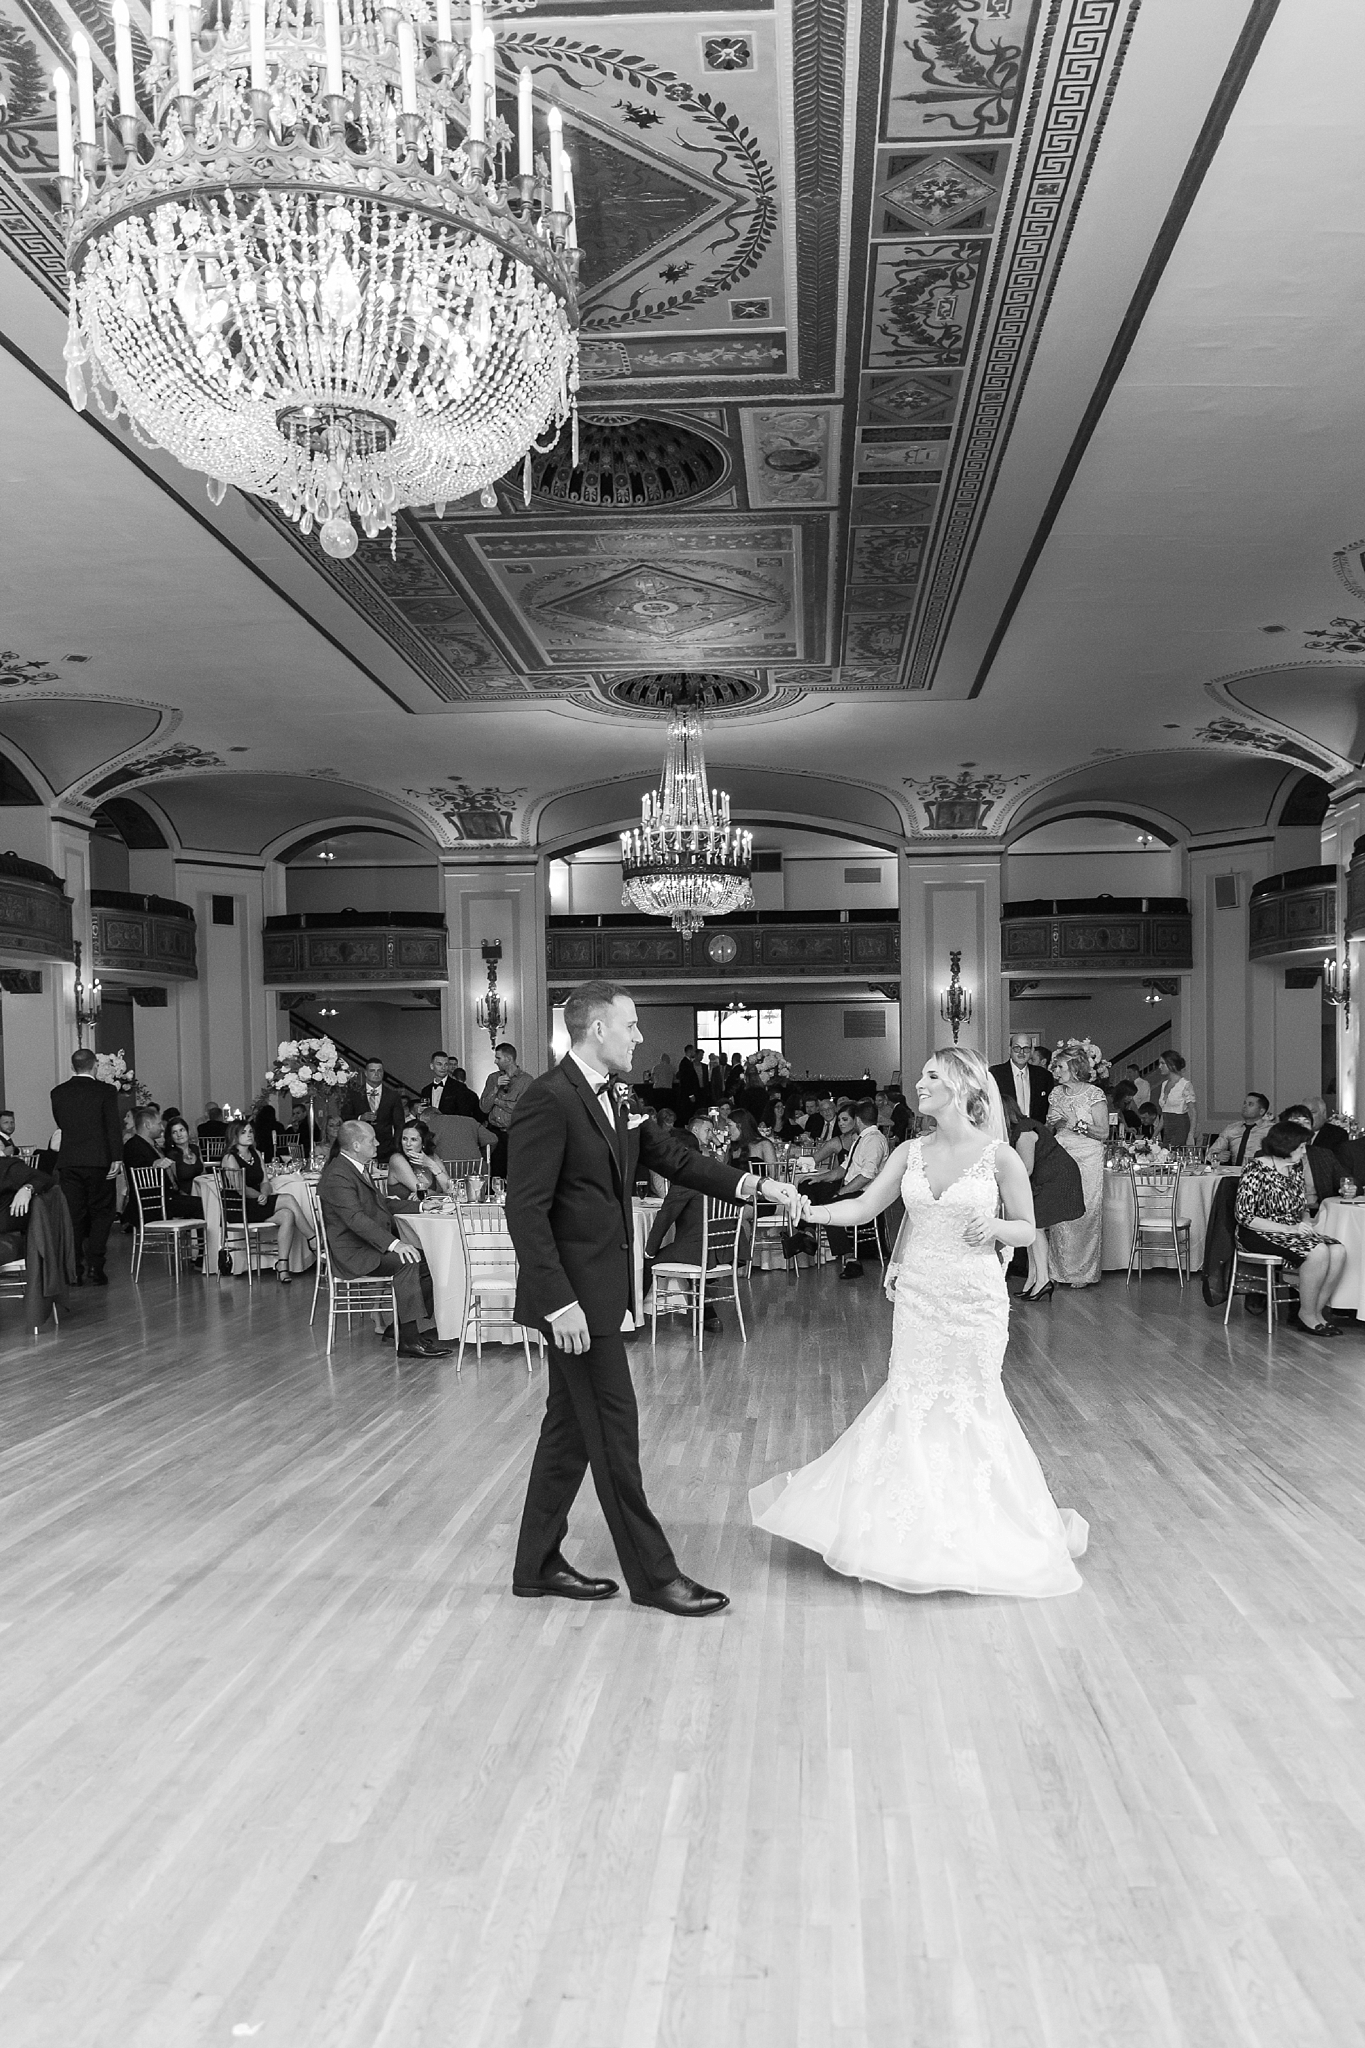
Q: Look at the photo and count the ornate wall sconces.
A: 4